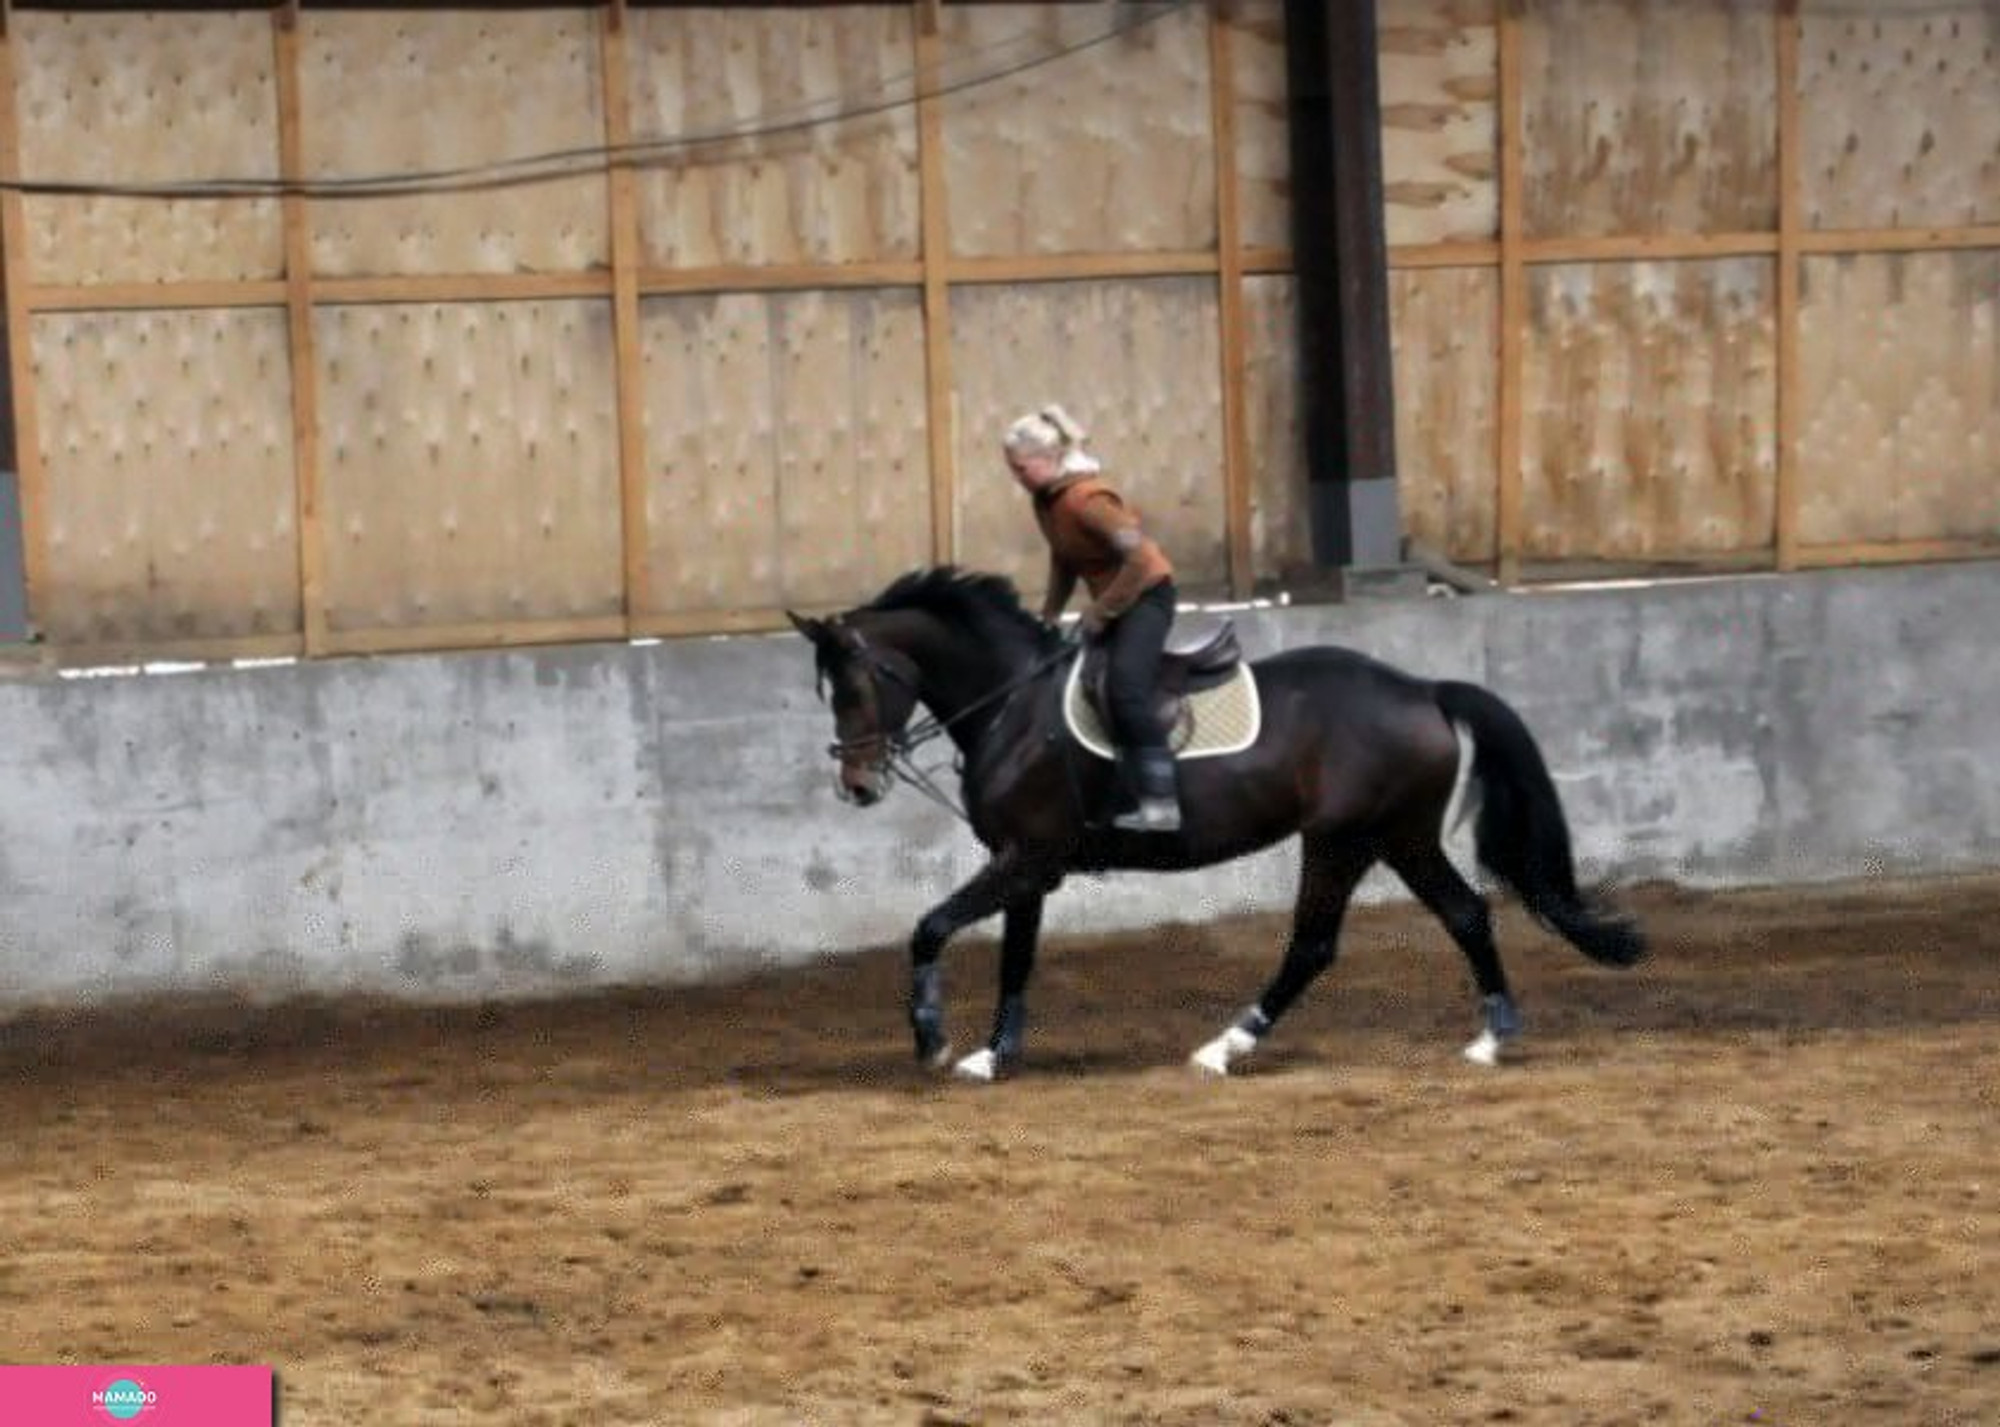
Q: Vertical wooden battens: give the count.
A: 7